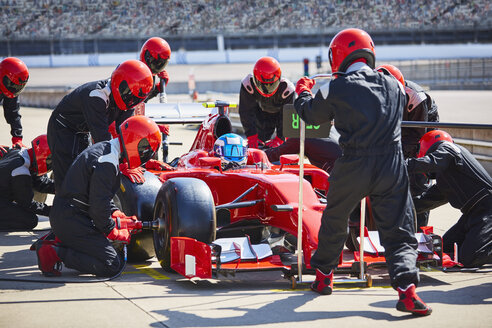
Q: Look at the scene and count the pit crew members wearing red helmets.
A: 9